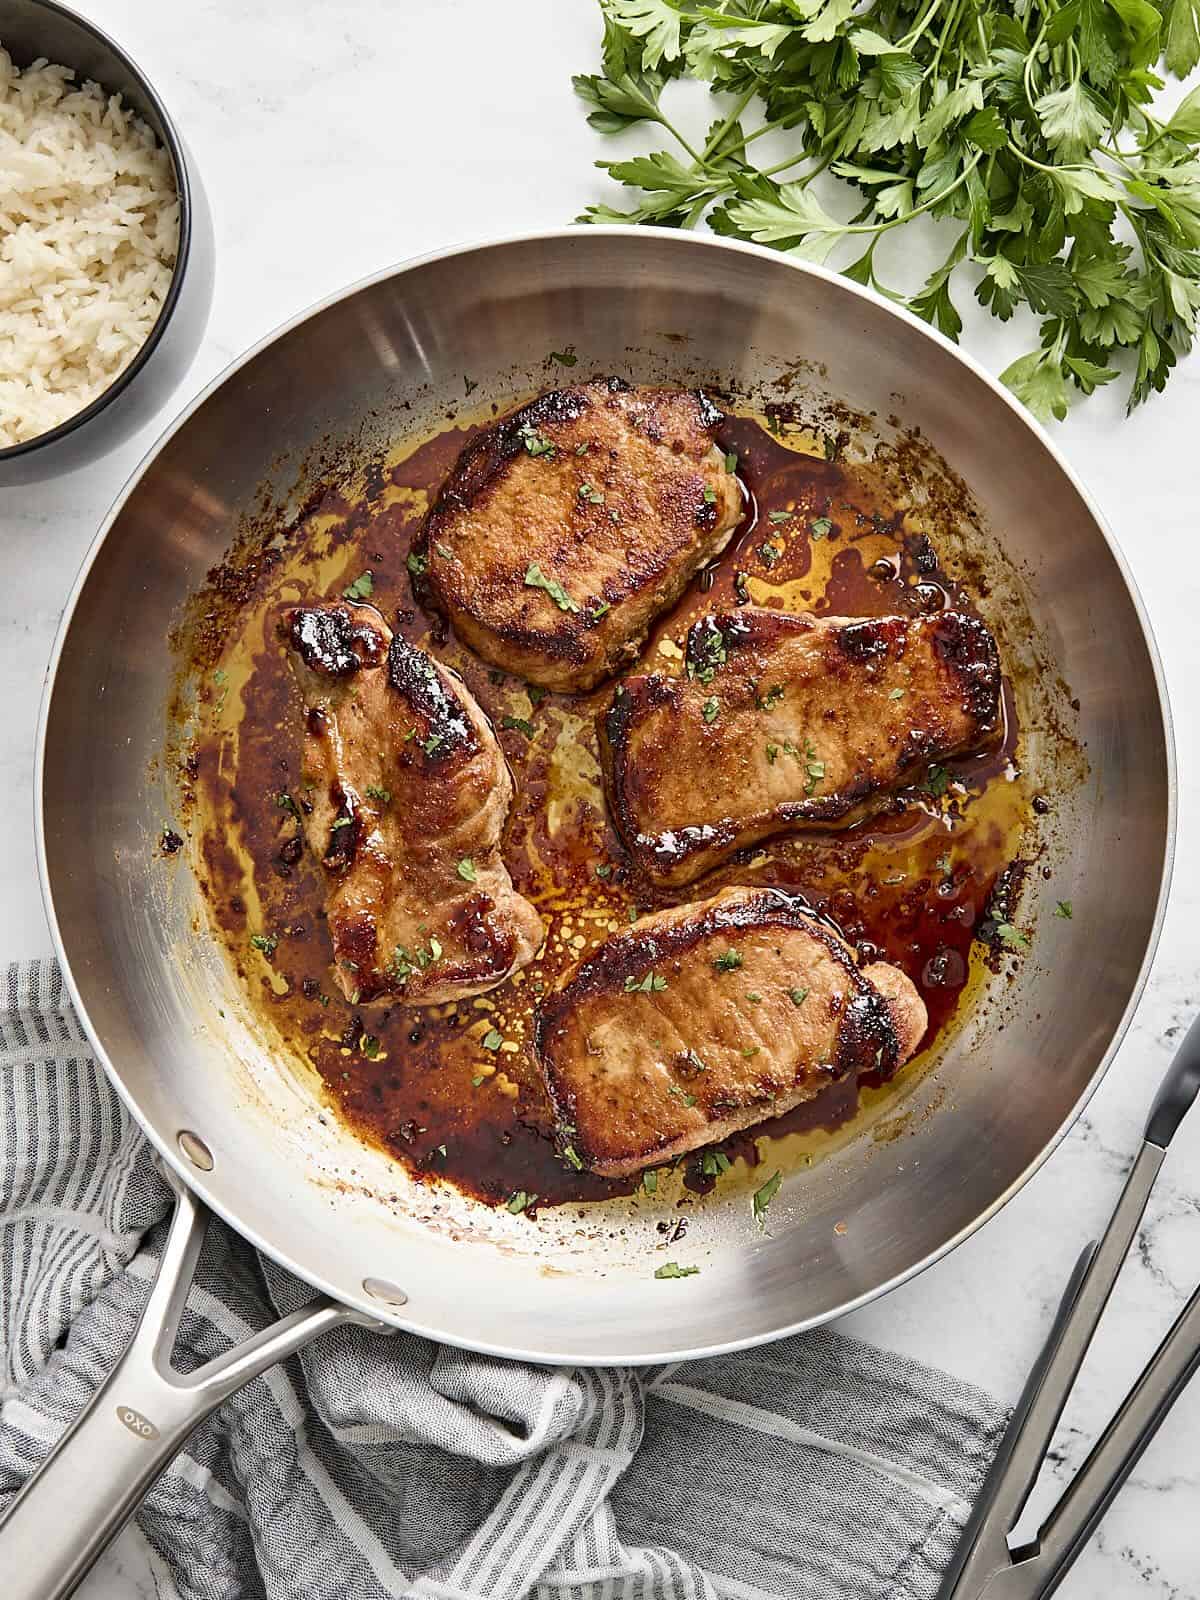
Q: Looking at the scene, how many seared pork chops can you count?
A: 4